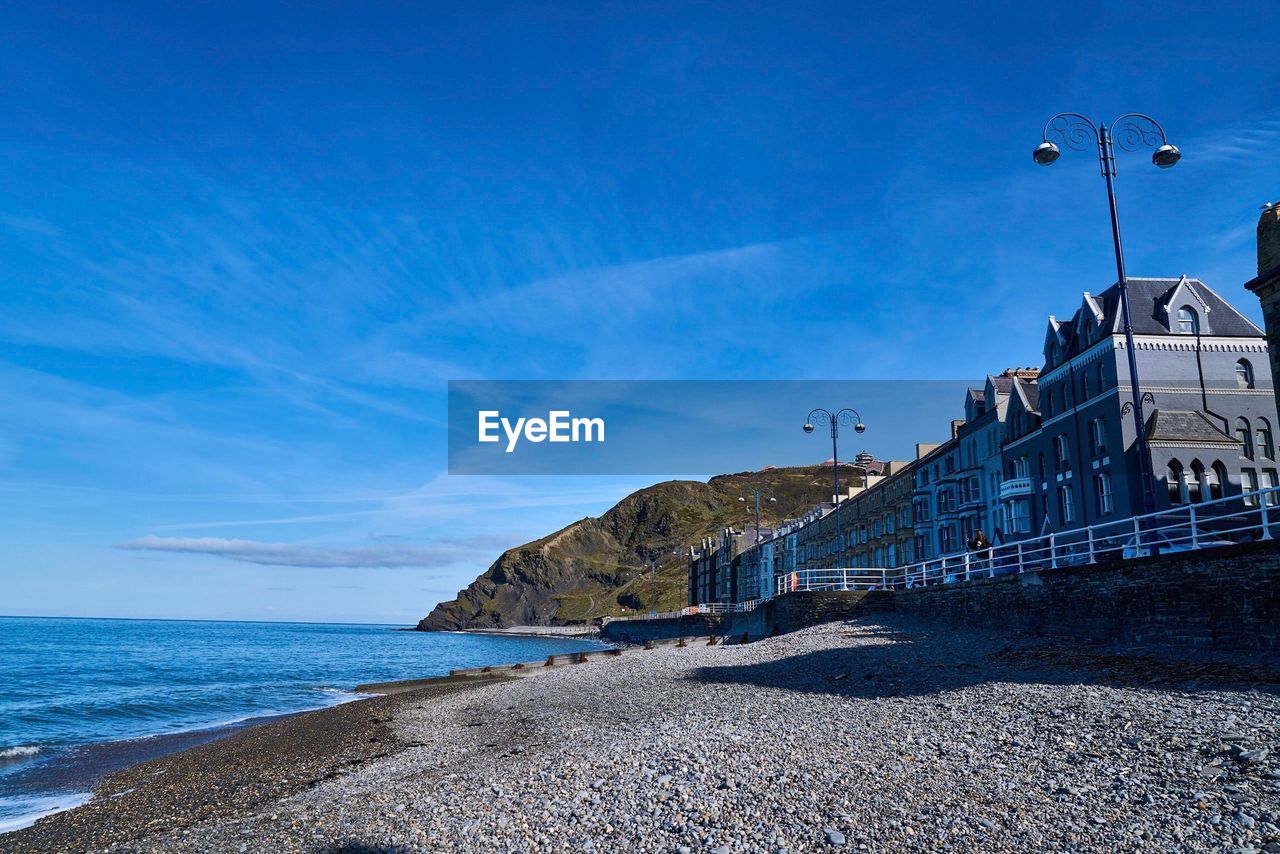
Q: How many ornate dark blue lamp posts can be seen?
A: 3